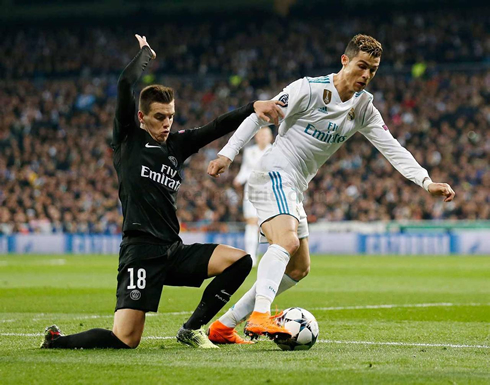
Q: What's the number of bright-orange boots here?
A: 2